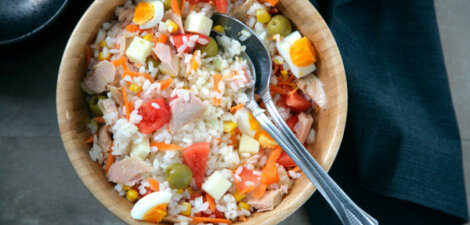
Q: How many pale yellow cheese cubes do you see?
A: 5